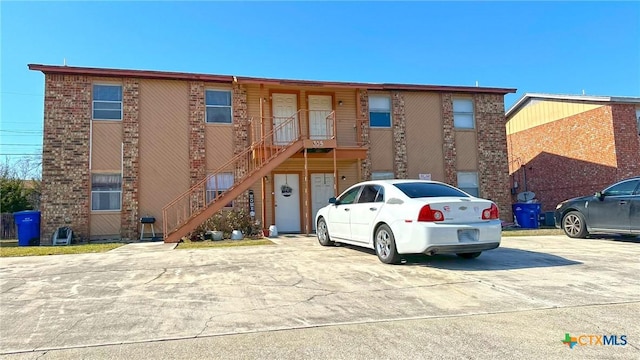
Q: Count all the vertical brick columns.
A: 8